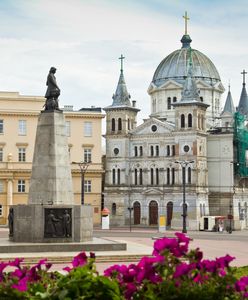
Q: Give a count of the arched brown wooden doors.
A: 3